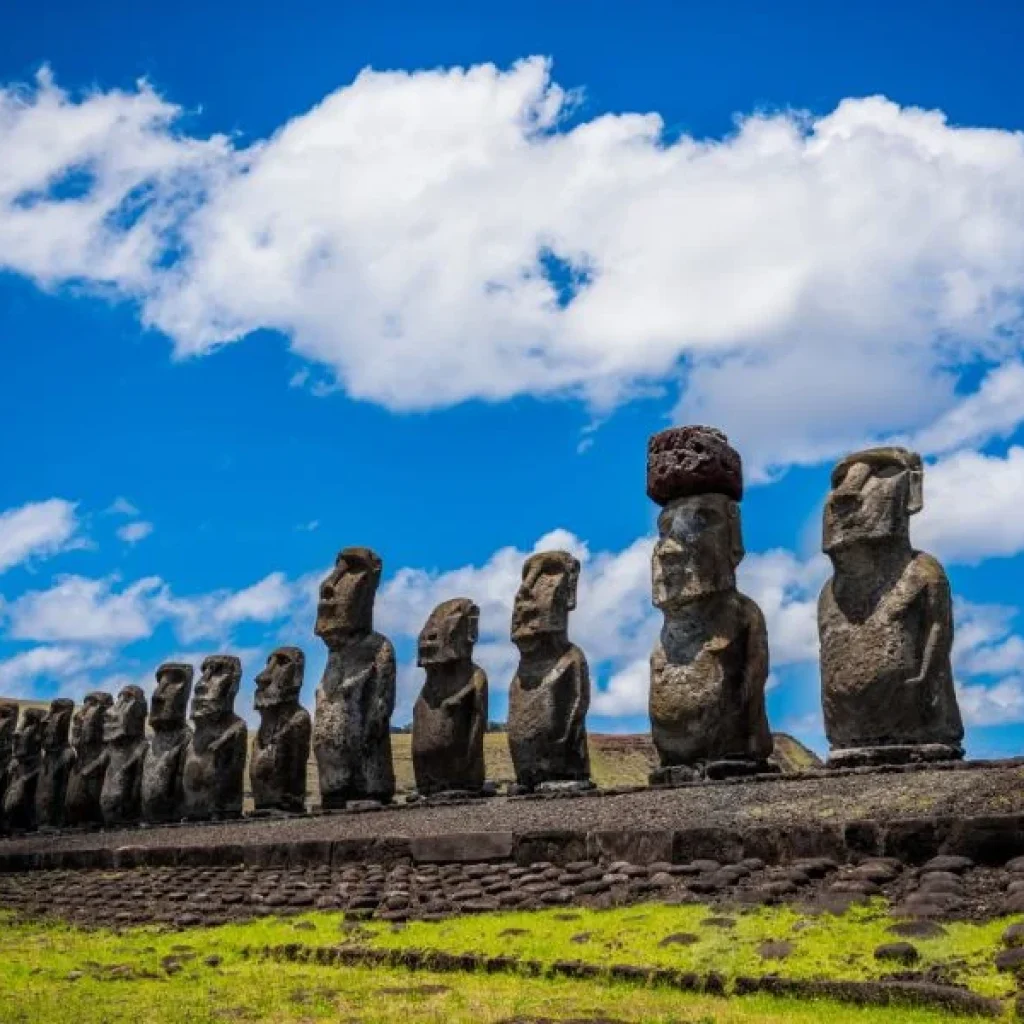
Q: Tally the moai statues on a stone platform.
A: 13